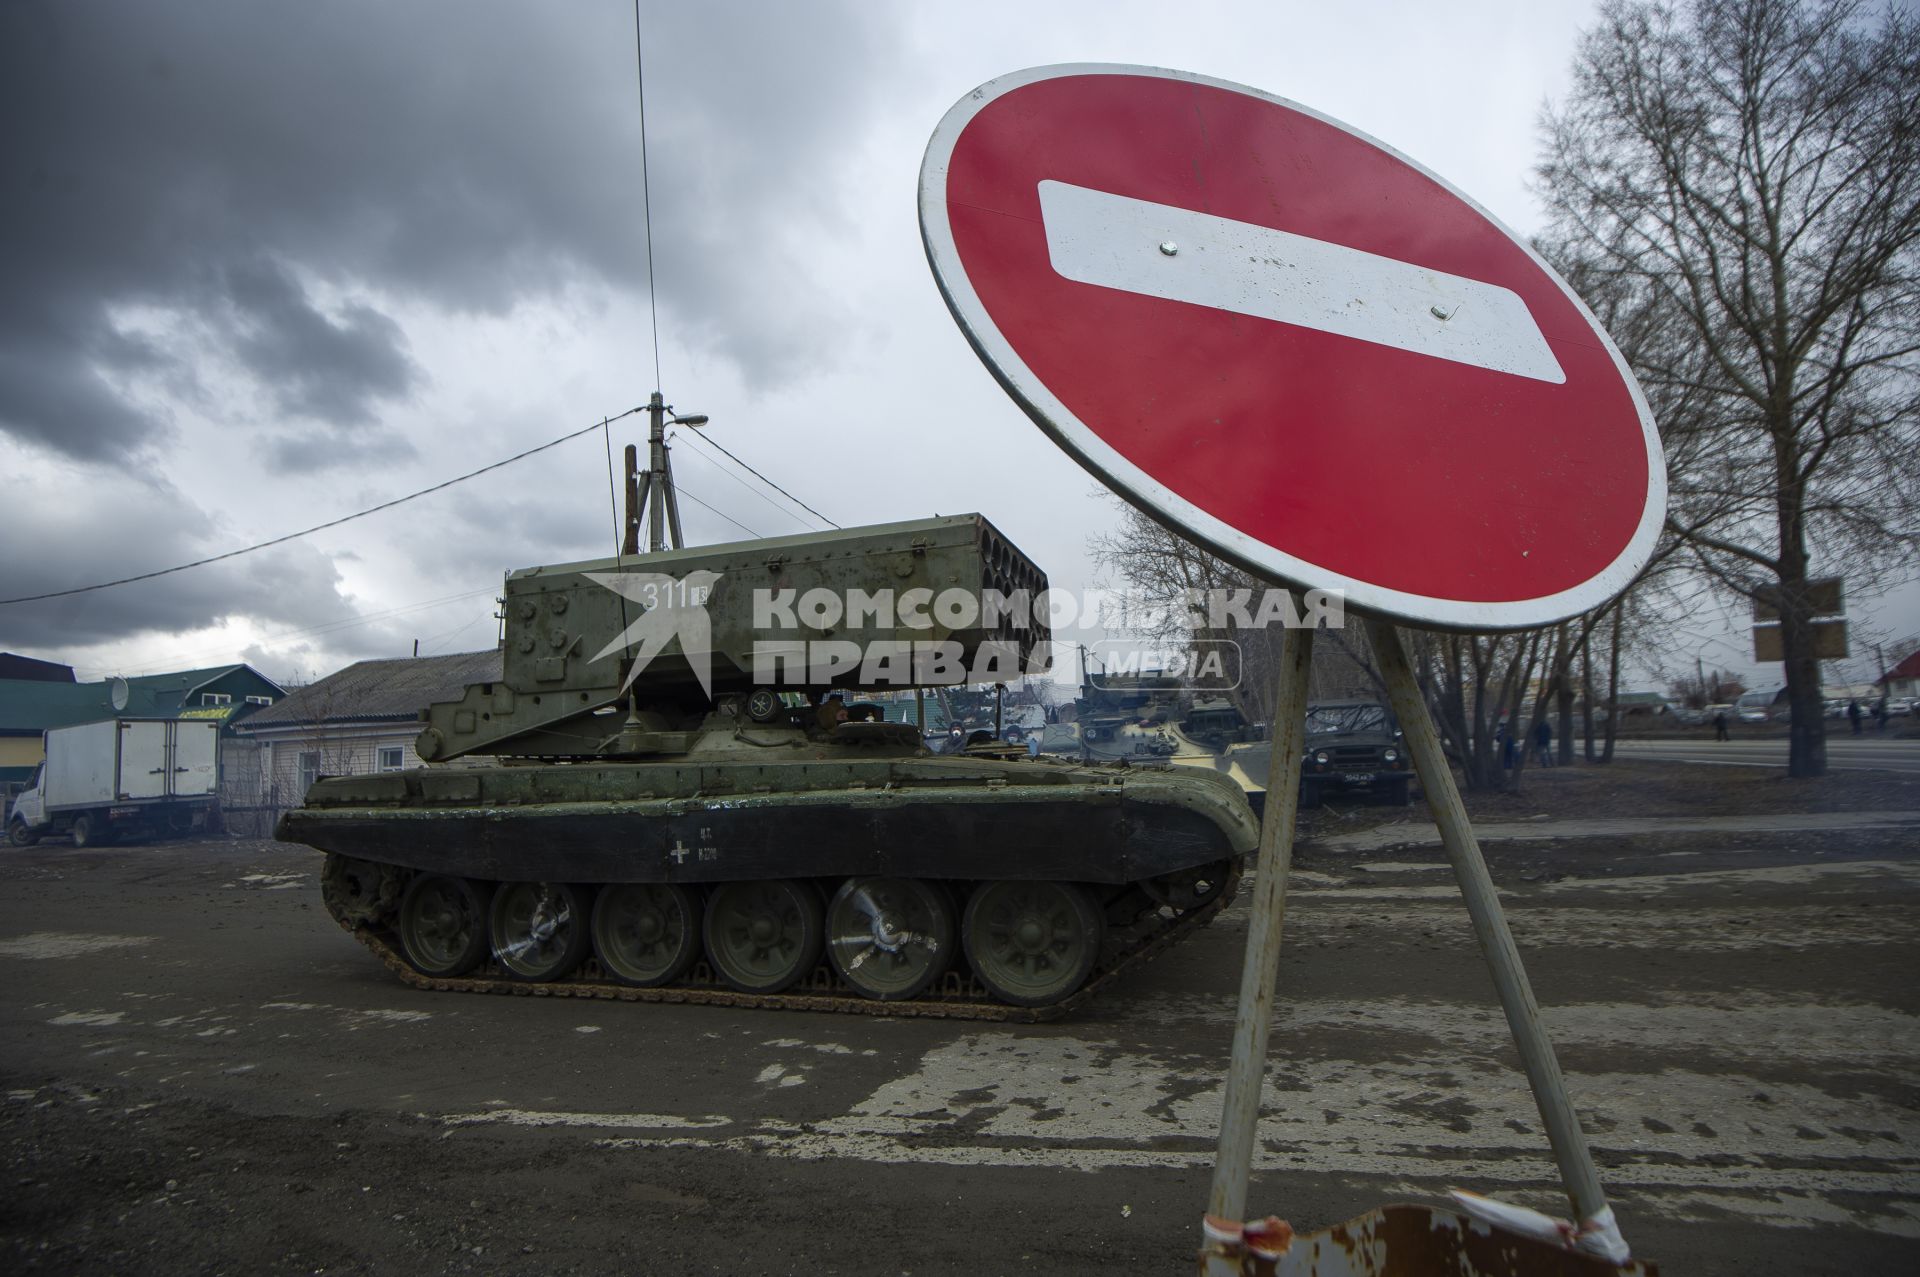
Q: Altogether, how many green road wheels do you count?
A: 6